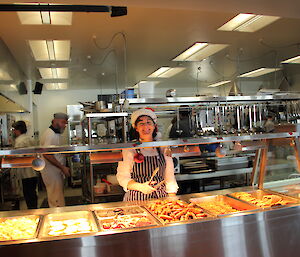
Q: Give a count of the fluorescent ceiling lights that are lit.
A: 11